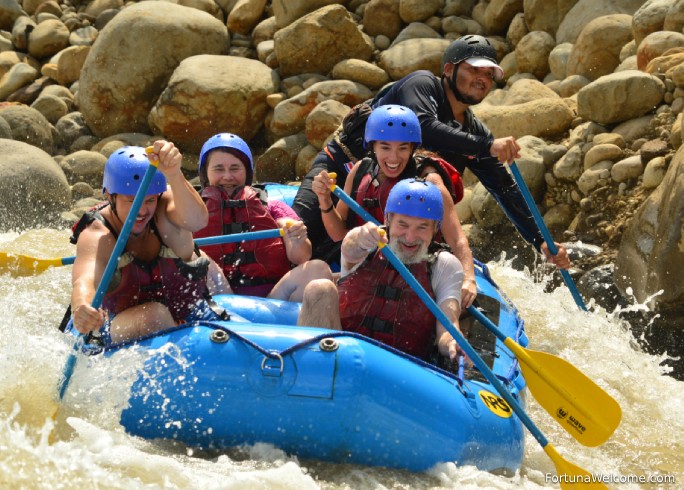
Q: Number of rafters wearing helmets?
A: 5